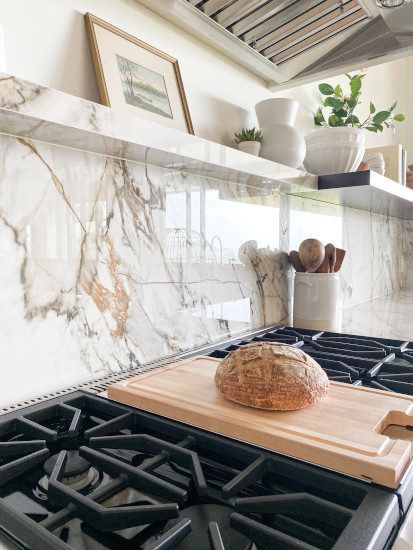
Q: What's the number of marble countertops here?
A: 1